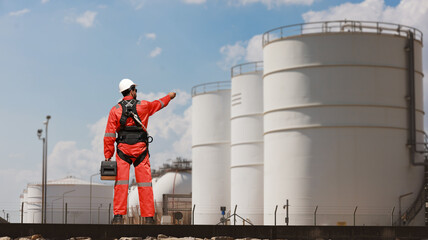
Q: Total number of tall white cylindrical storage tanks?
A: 3